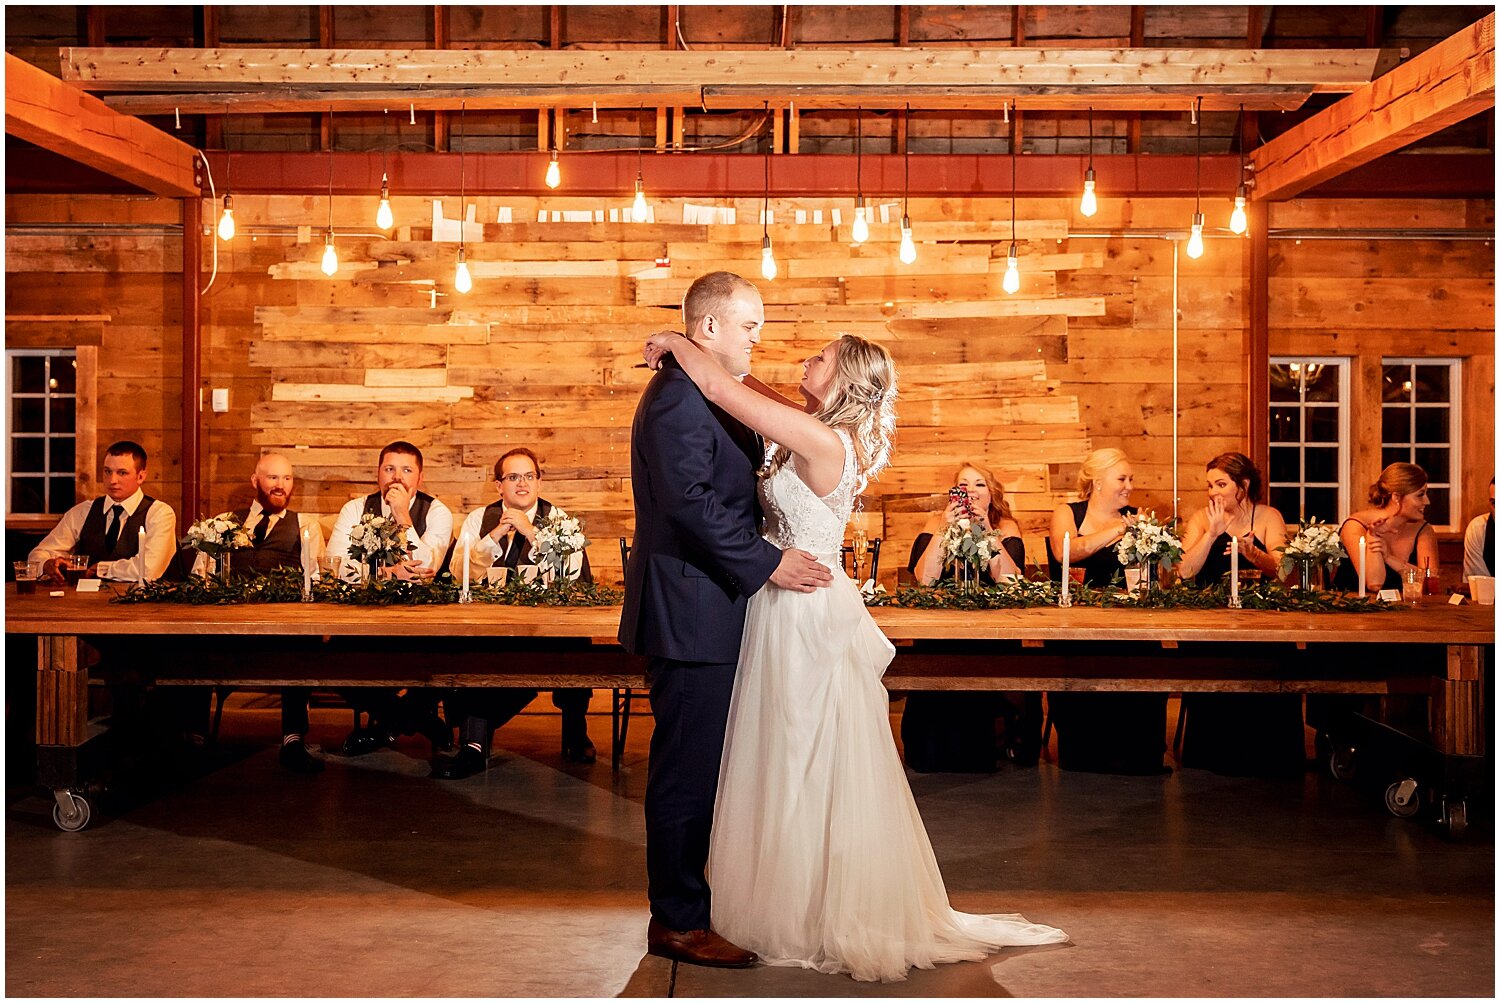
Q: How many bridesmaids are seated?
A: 4